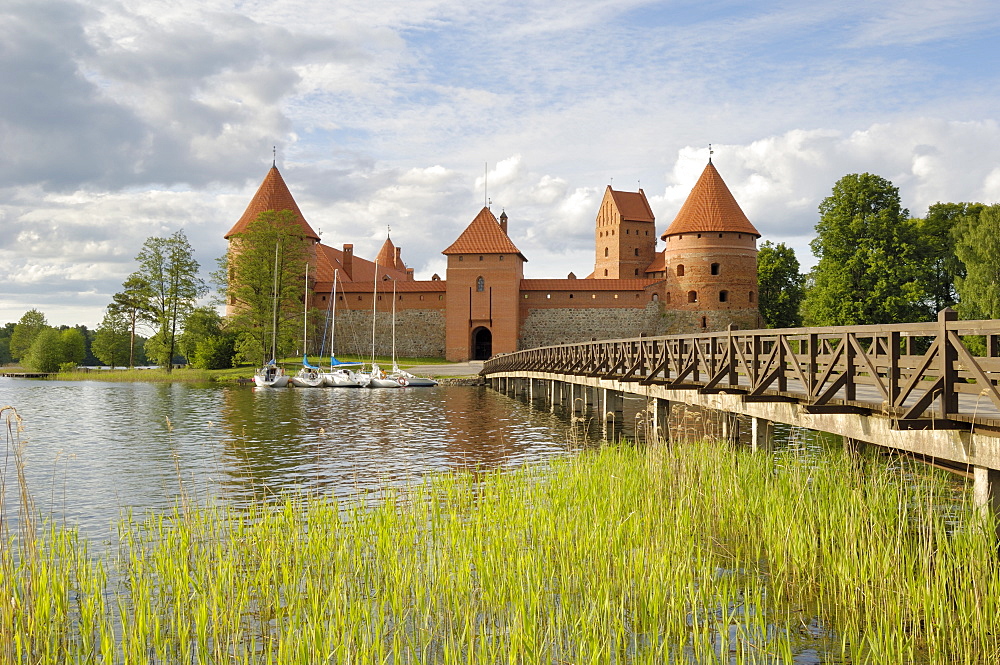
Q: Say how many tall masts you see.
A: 5